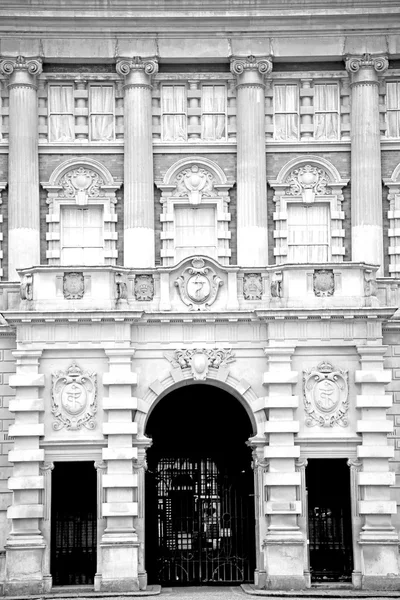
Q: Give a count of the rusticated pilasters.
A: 4